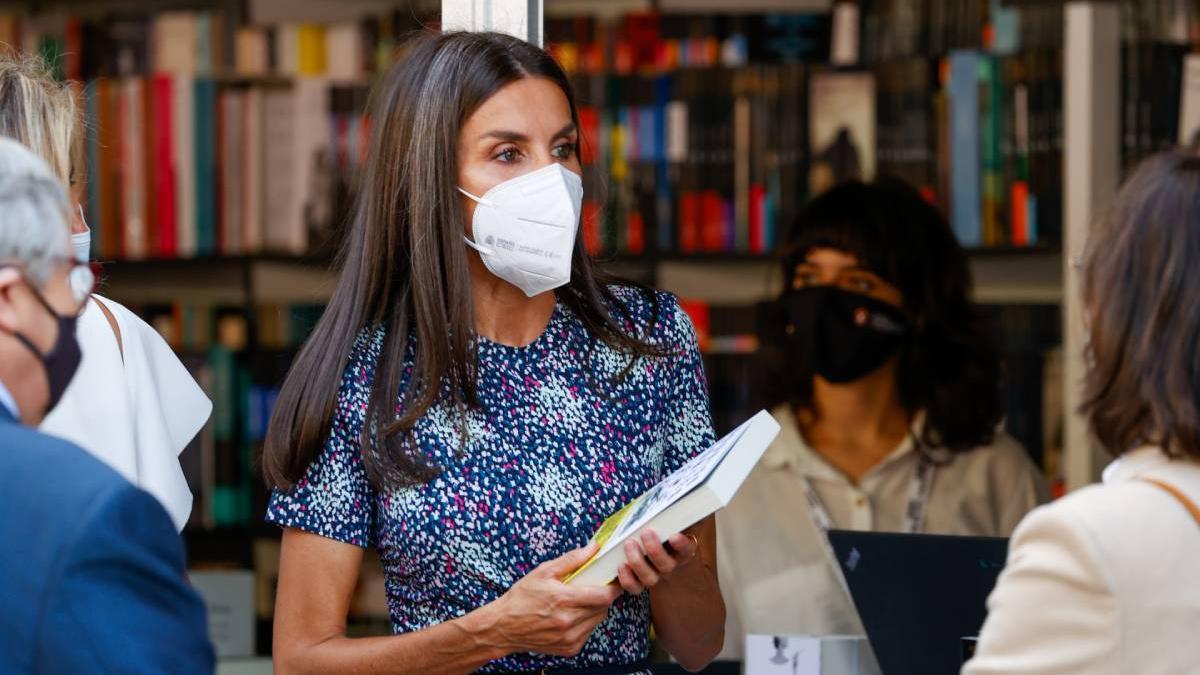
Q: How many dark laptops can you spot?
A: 1